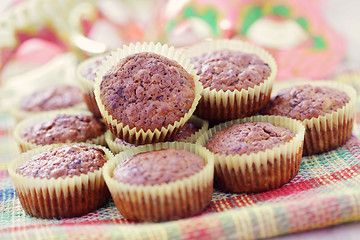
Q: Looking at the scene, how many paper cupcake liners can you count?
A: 10